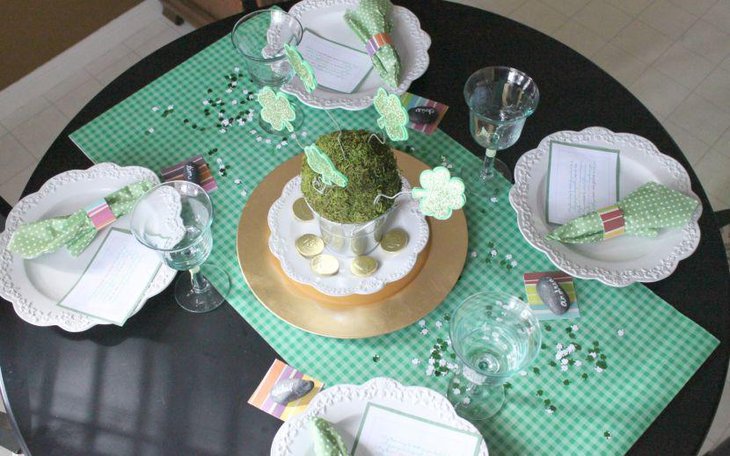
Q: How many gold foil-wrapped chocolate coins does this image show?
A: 5